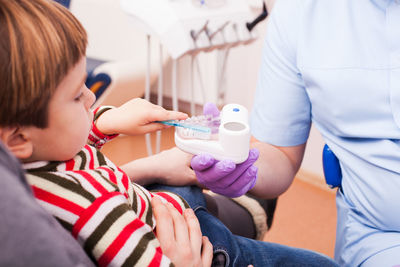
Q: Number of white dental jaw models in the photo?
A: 1